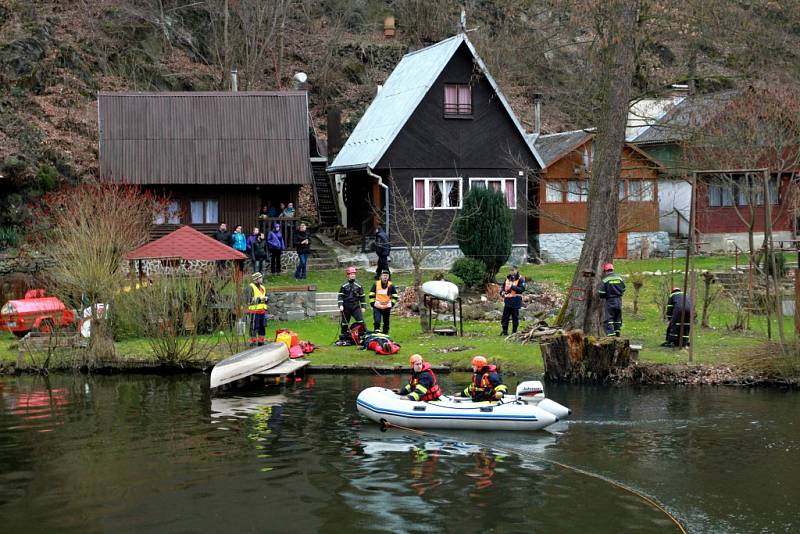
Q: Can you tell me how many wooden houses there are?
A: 4